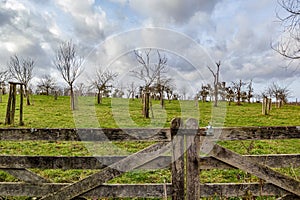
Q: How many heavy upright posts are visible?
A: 2